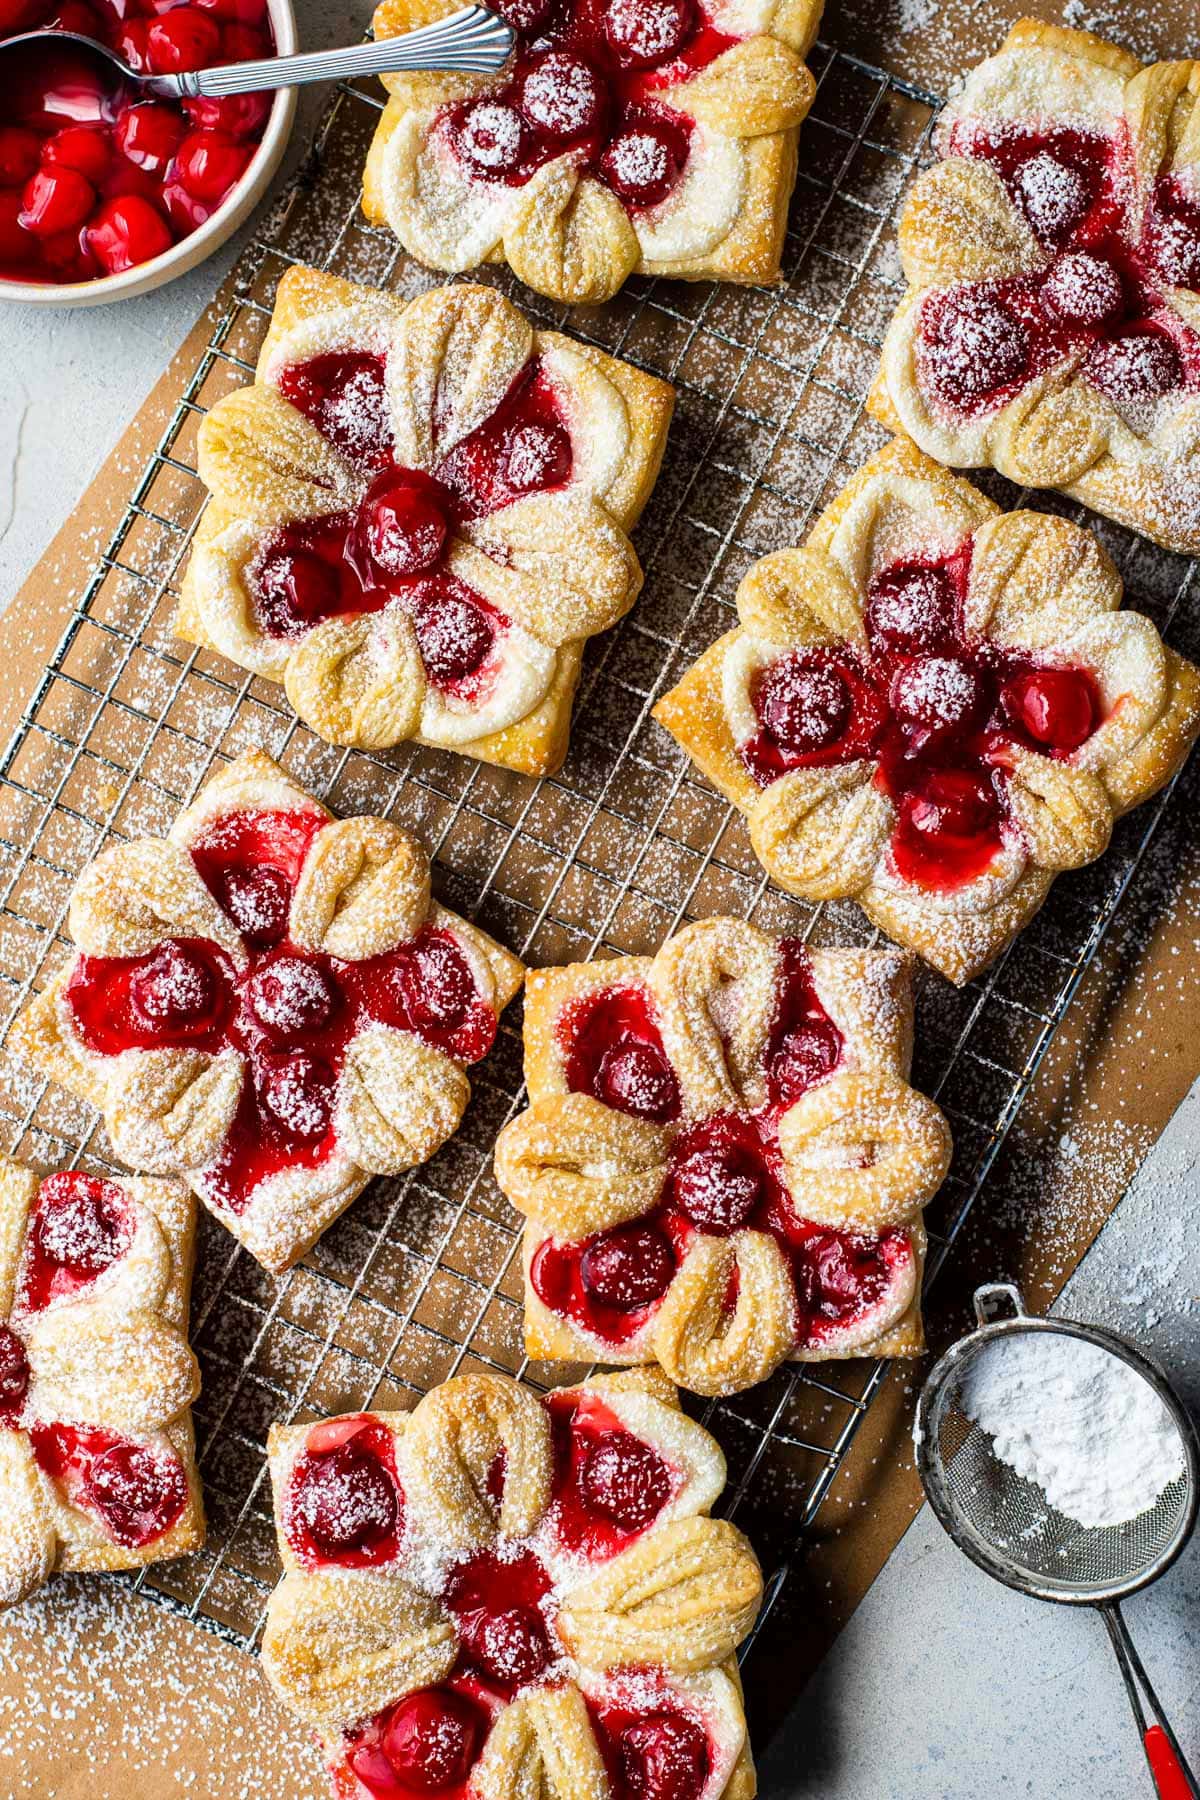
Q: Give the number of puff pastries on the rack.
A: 8